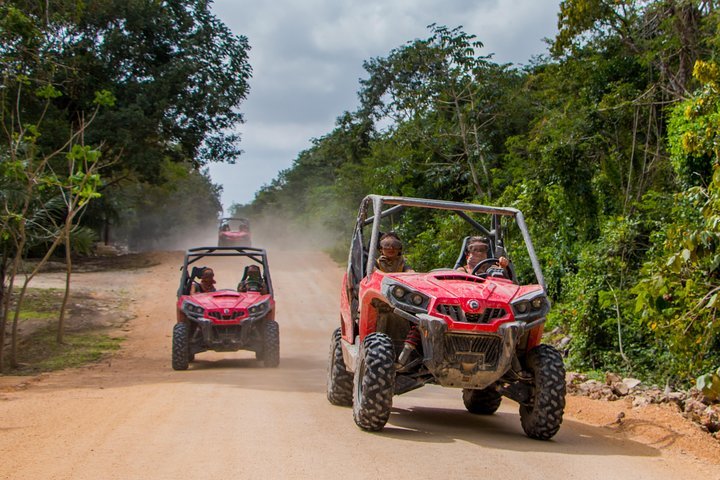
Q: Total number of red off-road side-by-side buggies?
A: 3